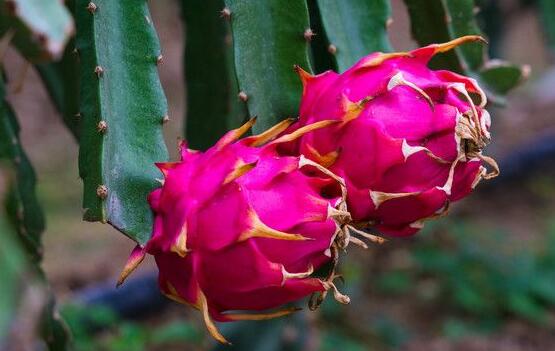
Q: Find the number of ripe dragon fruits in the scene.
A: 2